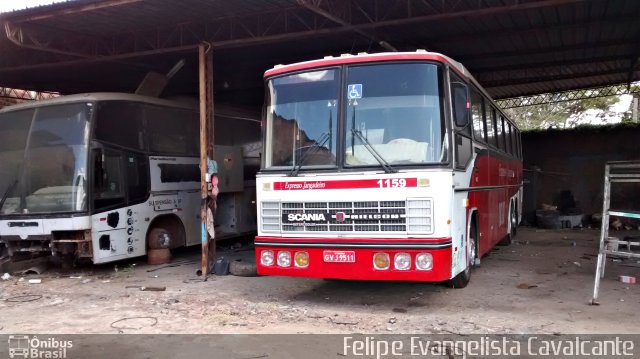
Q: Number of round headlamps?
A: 6